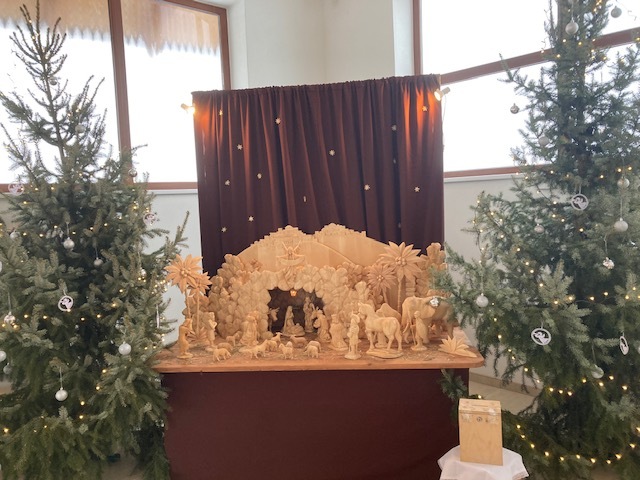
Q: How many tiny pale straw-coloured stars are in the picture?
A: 15